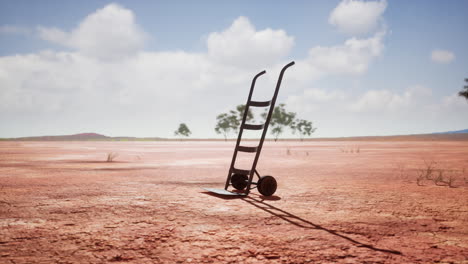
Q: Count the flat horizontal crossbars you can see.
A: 4